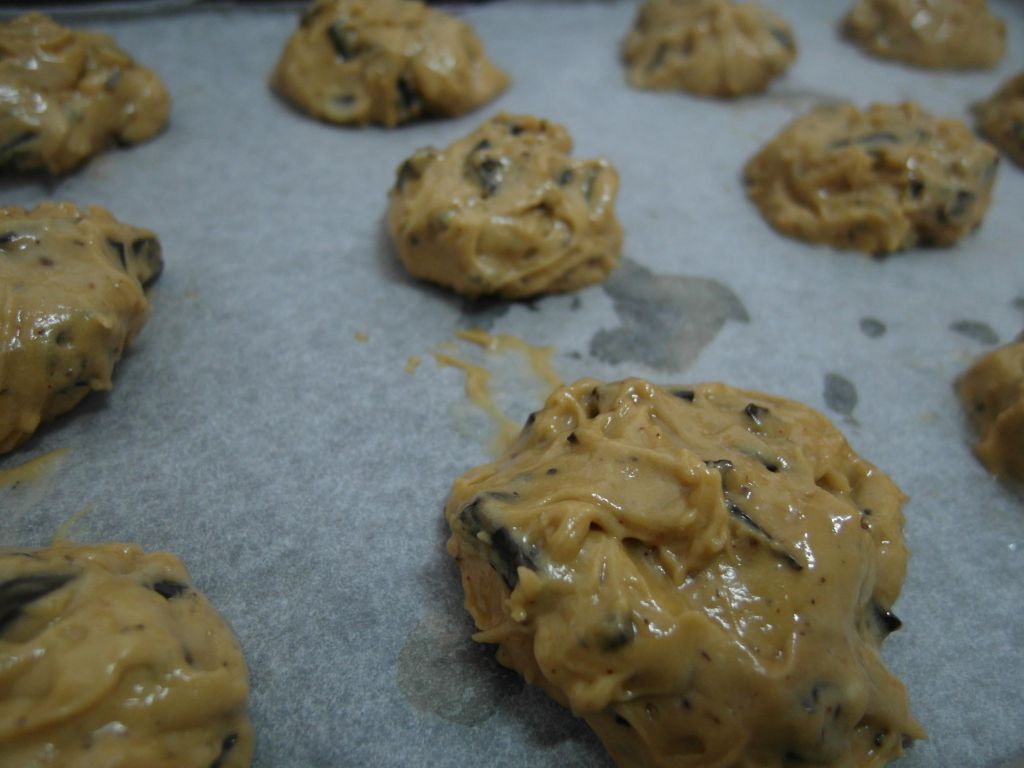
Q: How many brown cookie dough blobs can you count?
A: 11